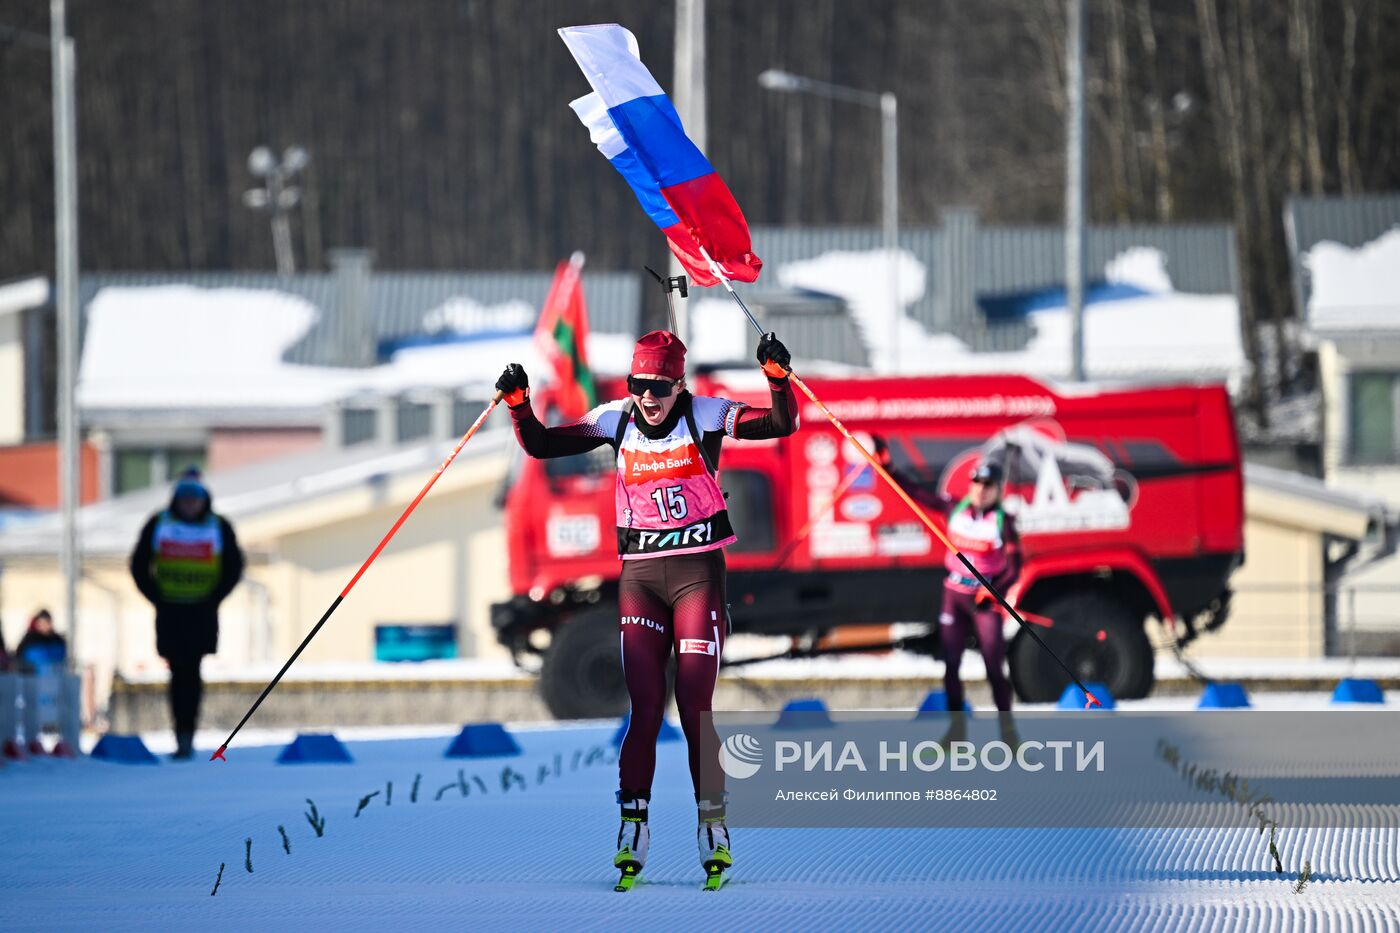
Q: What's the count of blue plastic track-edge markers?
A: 9